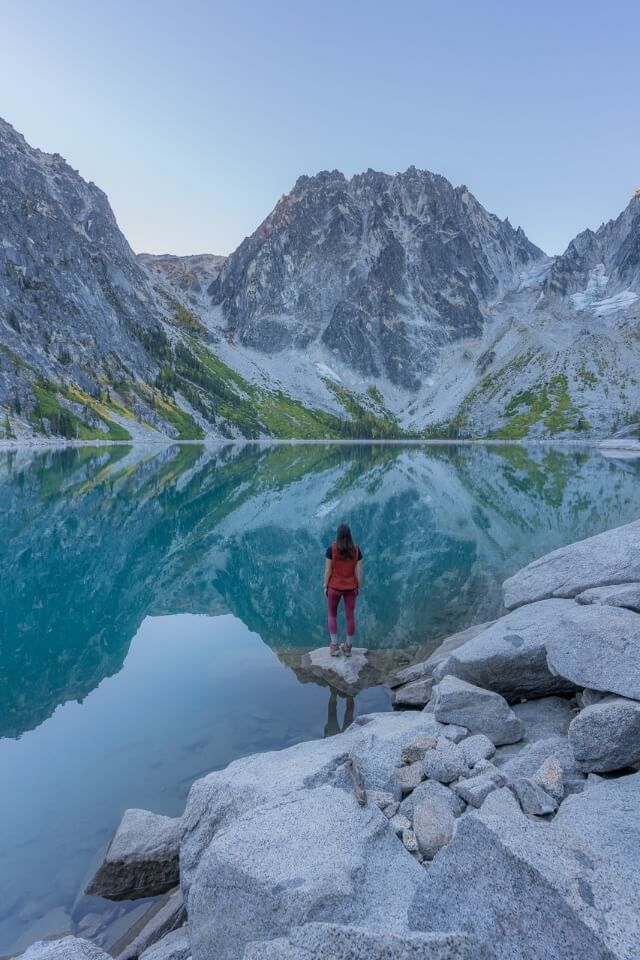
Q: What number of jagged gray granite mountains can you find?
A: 3